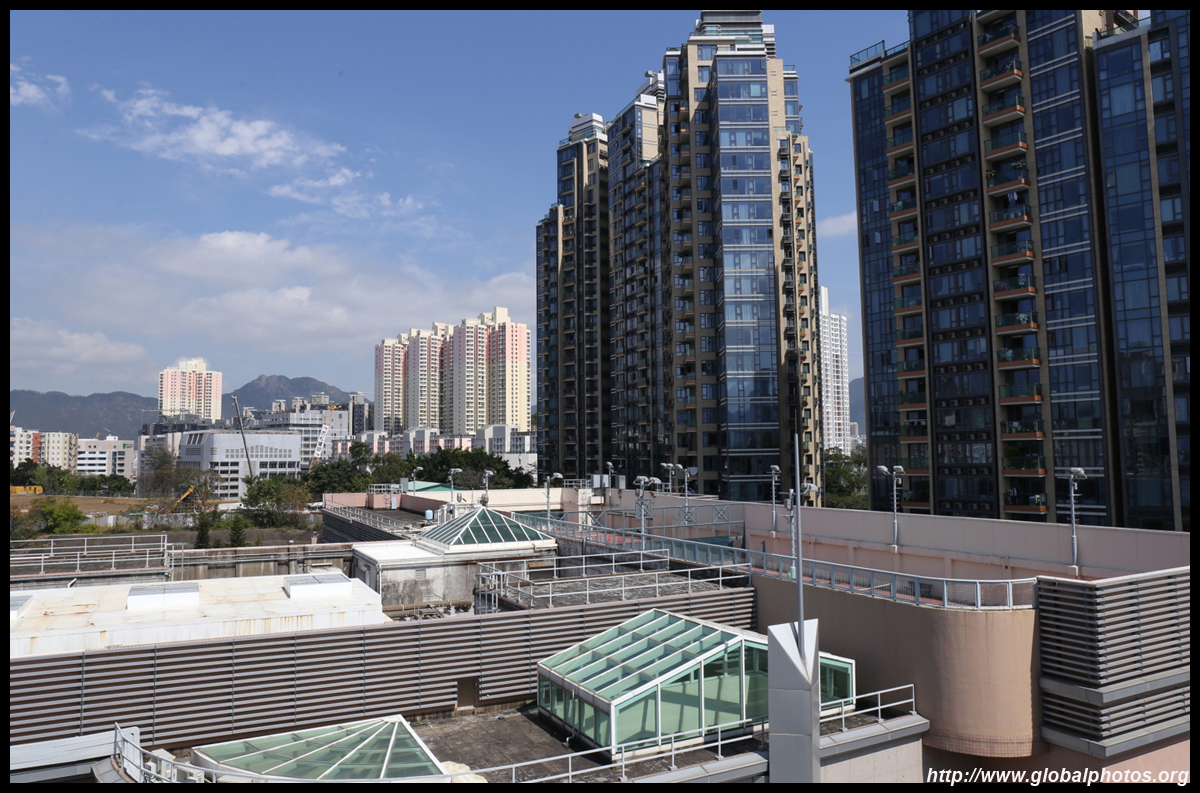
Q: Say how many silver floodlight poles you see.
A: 12